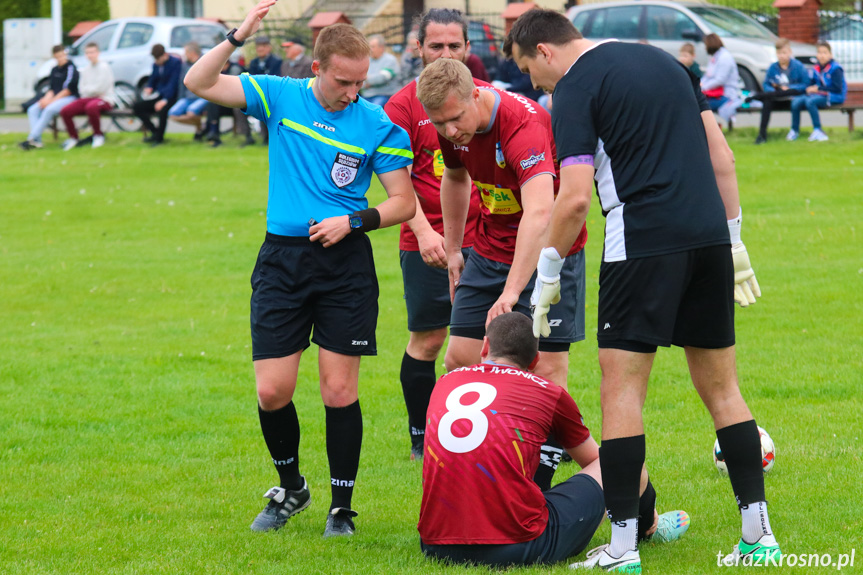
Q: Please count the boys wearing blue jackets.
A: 2